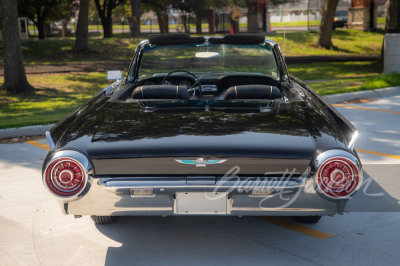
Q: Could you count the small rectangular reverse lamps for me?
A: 2